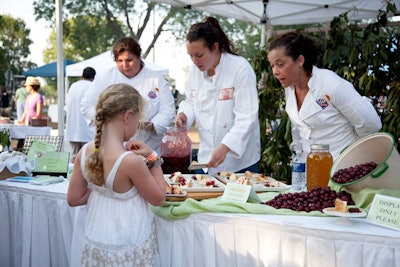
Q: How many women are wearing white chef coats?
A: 3